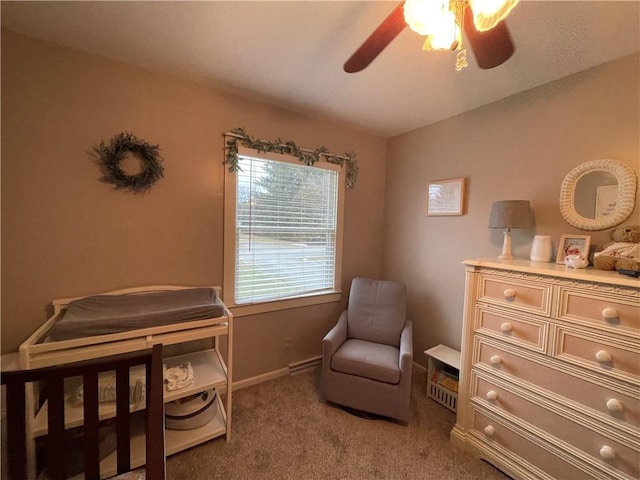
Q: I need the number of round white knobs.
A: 9